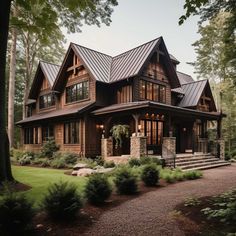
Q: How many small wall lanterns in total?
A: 3